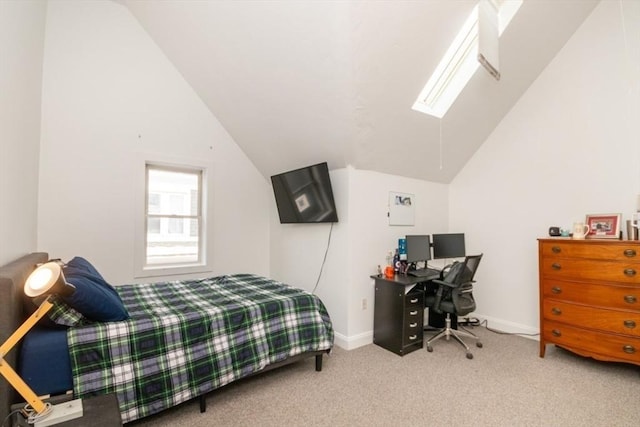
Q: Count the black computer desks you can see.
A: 1